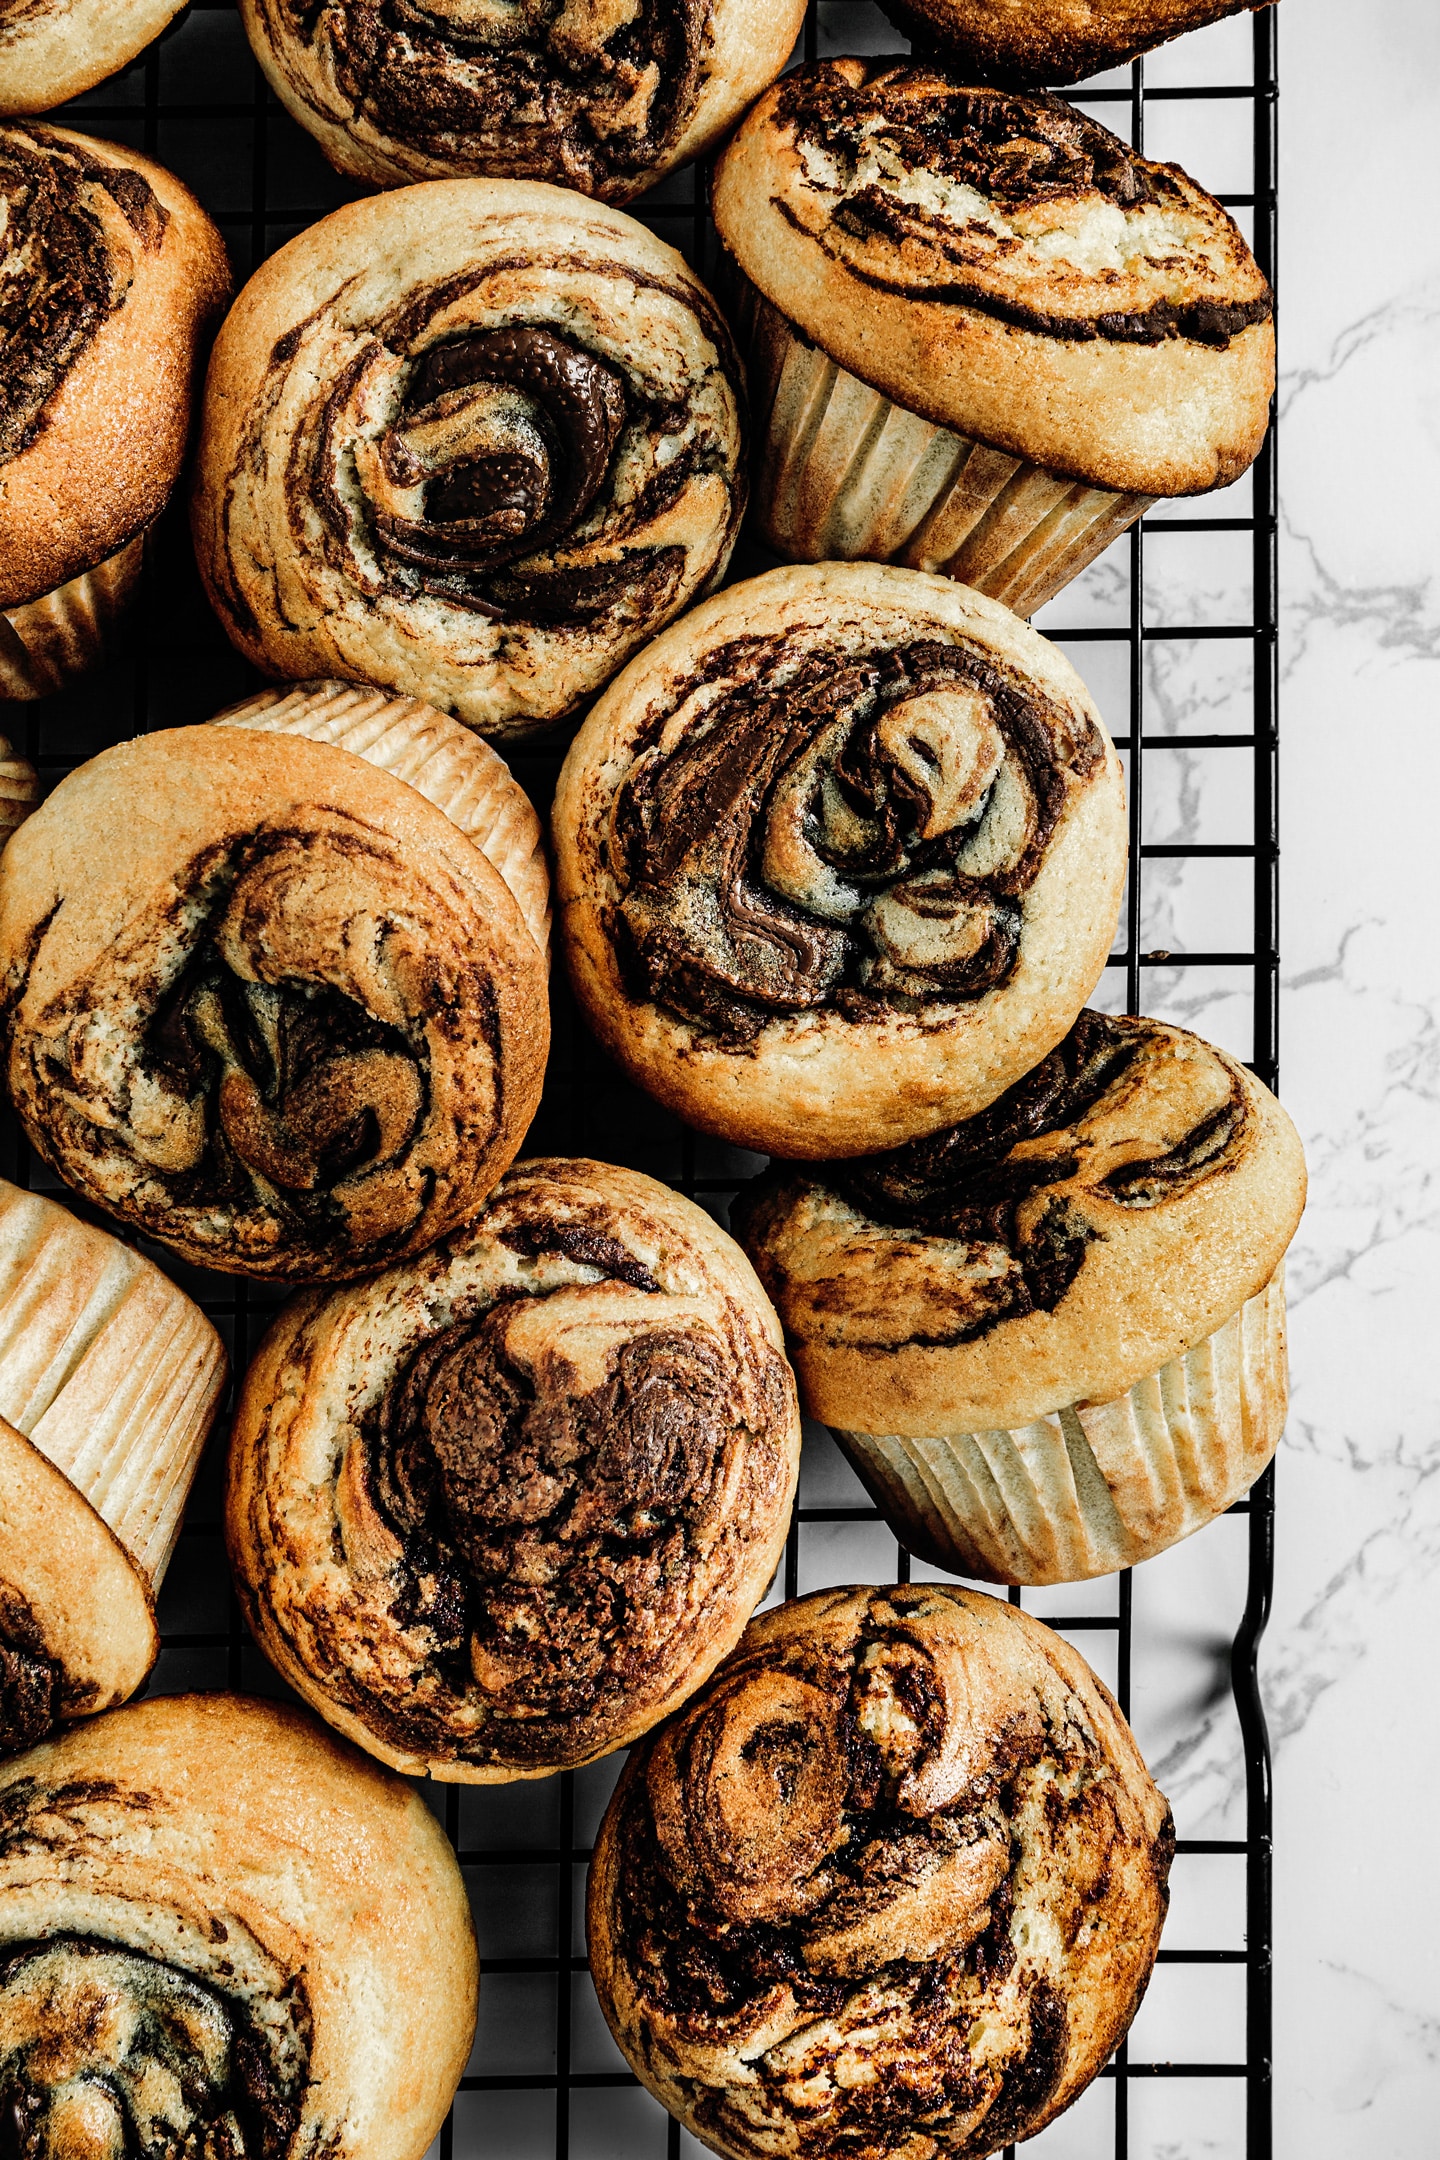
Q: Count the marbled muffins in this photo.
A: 13